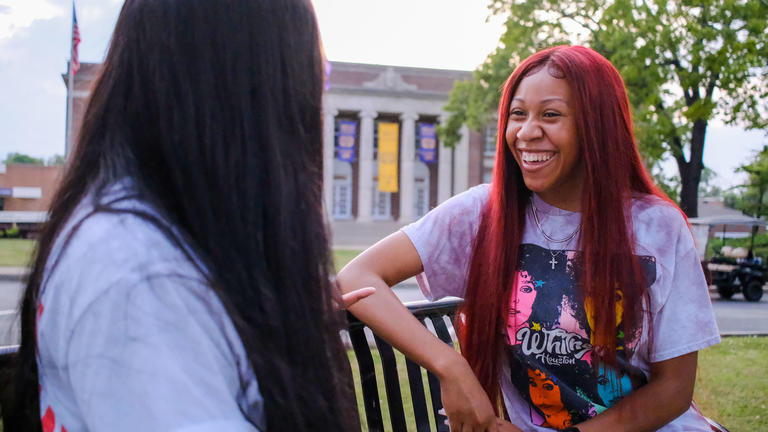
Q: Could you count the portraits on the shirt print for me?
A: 4